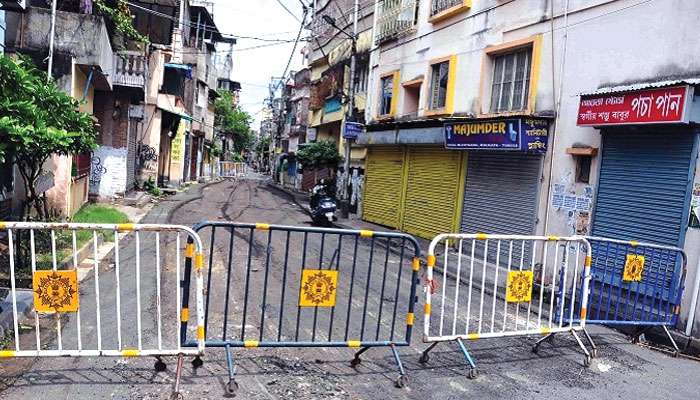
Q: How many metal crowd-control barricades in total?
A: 4